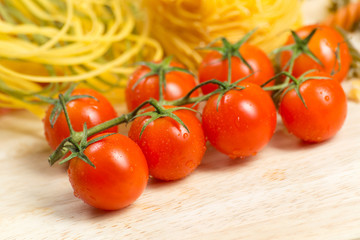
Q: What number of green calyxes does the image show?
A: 8